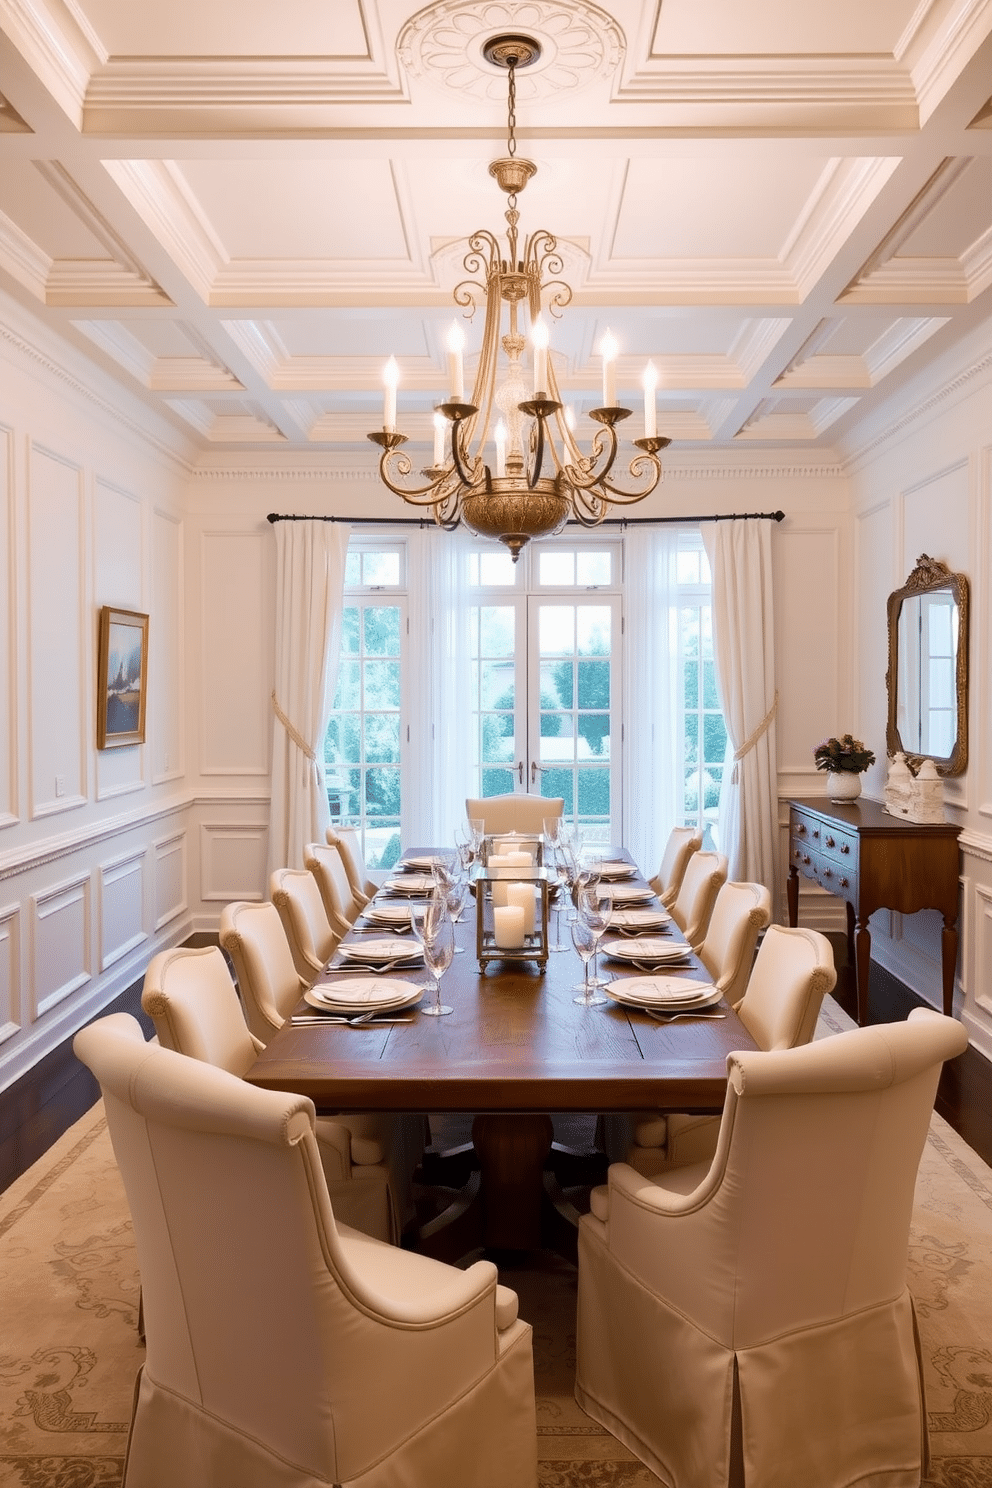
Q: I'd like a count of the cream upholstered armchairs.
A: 12